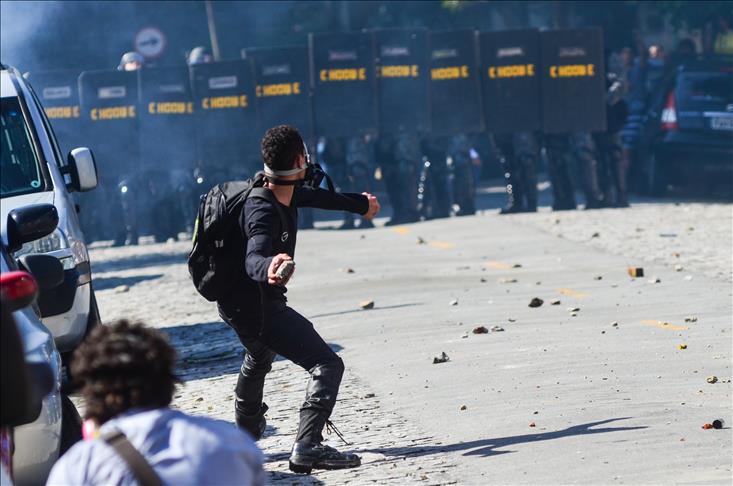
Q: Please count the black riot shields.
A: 10